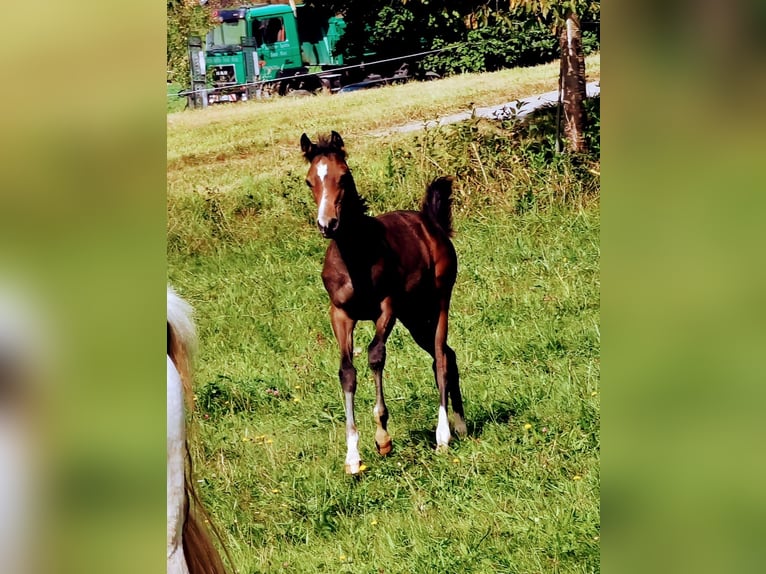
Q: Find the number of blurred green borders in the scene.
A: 2